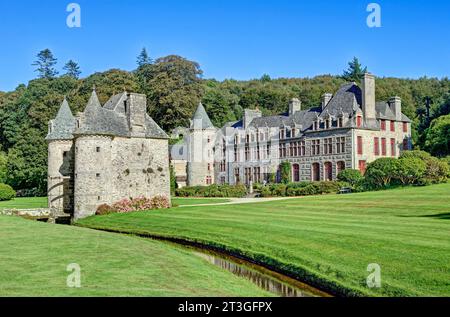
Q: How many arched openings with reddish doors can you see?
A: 4